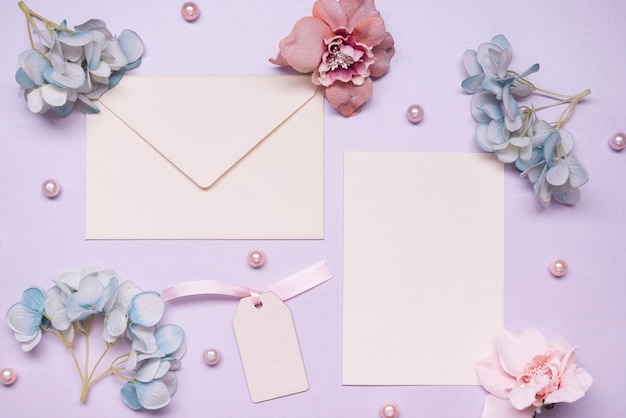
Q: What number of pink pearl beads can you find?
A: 9